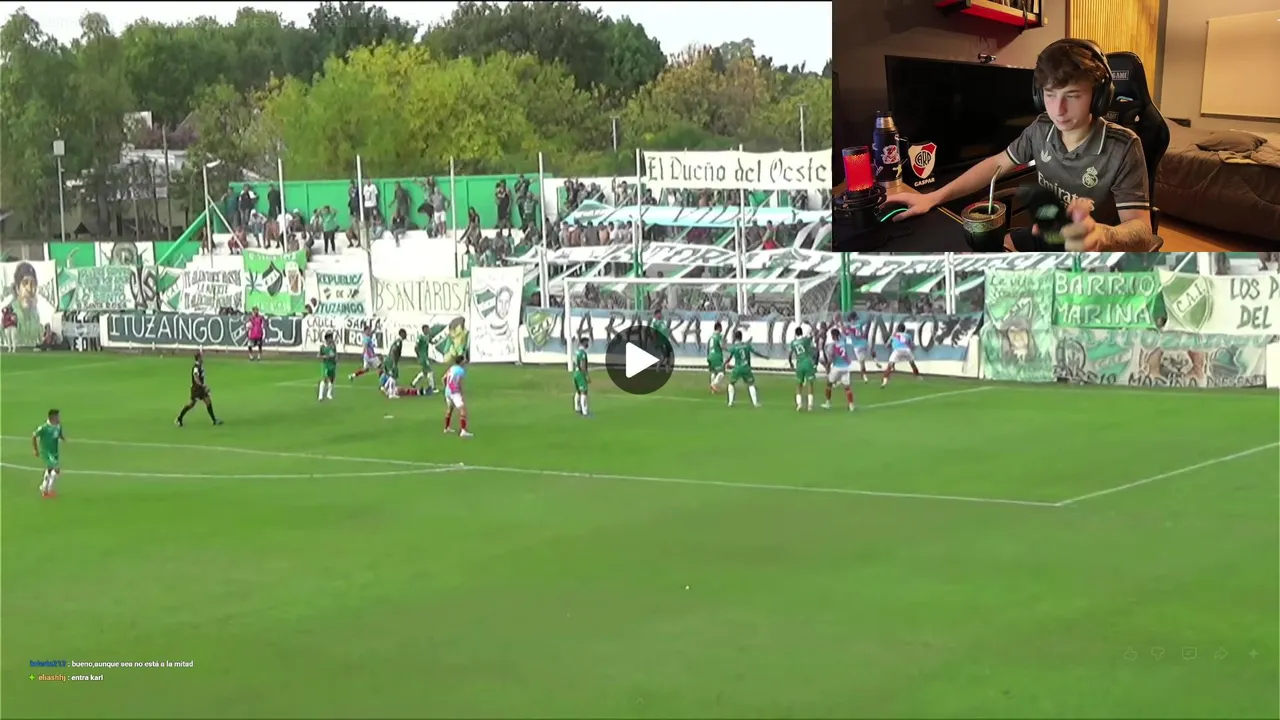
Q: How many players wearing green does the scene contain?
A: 9